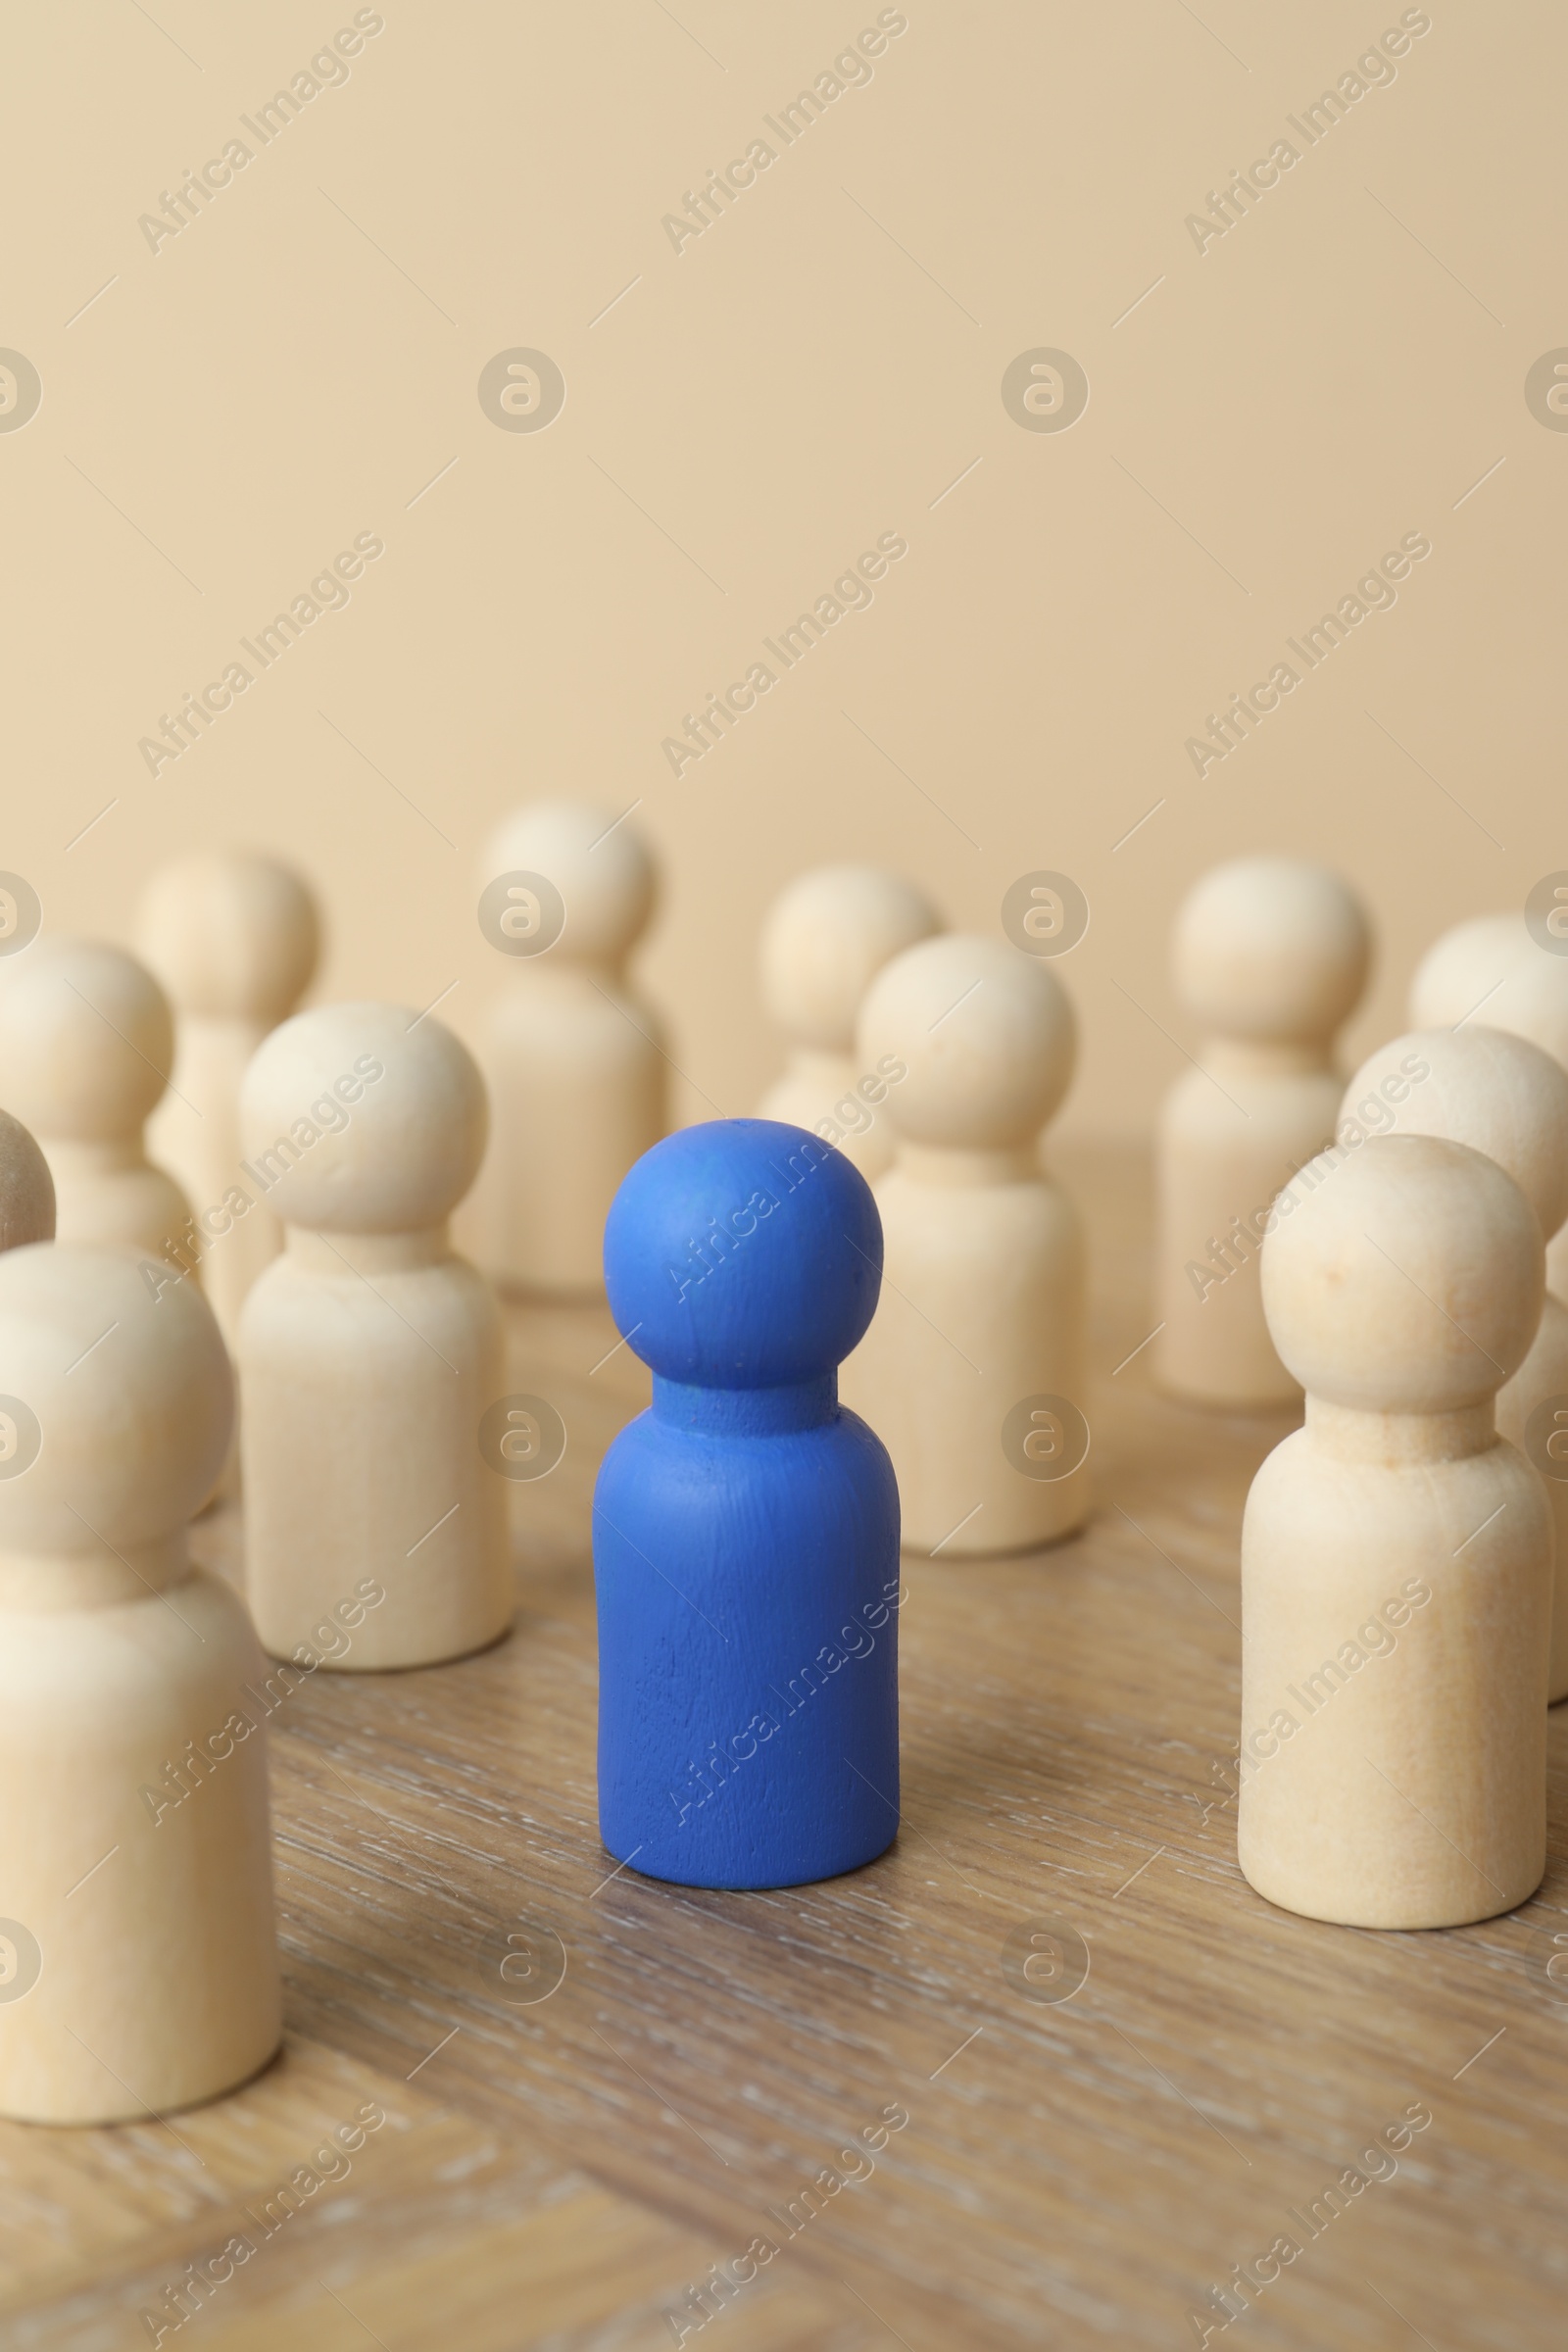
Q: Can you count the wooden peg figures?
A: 13